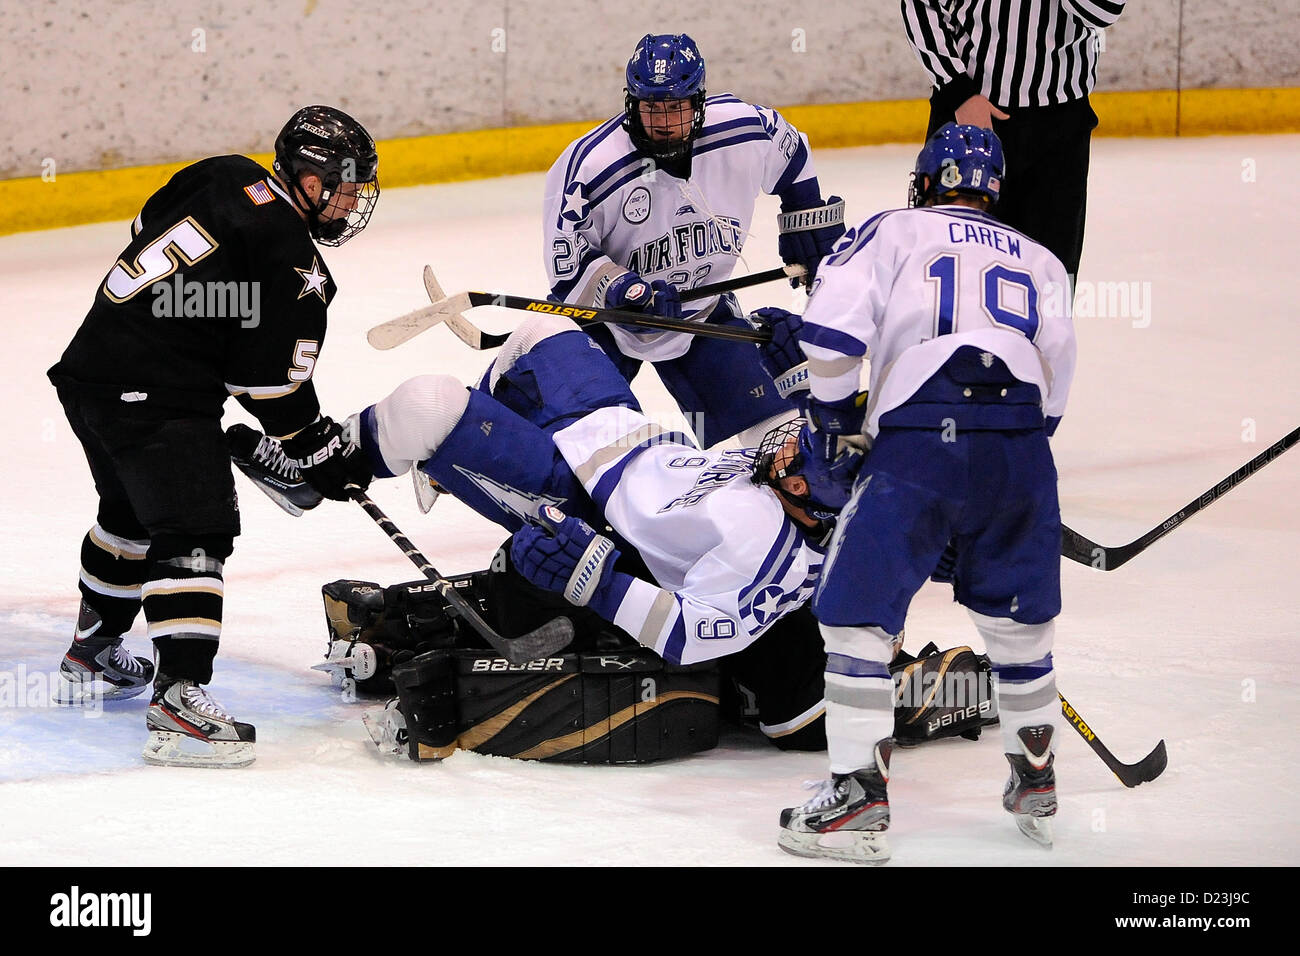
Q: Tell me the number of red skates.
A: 4